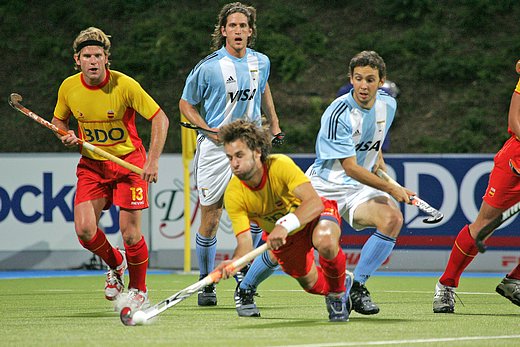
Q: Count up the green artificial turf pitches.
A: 1